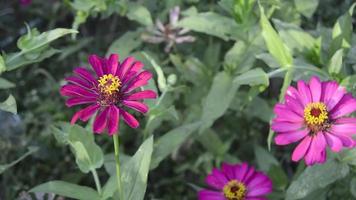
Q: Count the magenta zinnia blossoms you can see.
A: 3